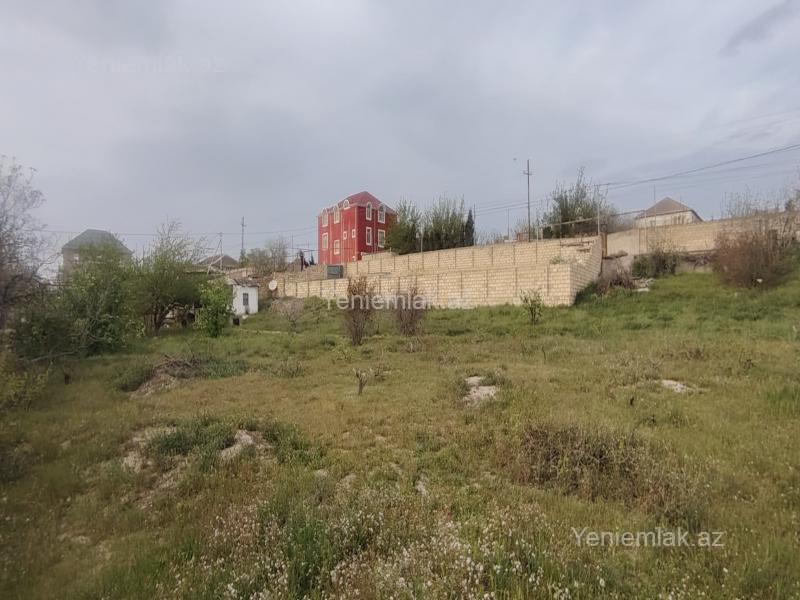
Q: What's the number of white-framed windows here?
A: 11